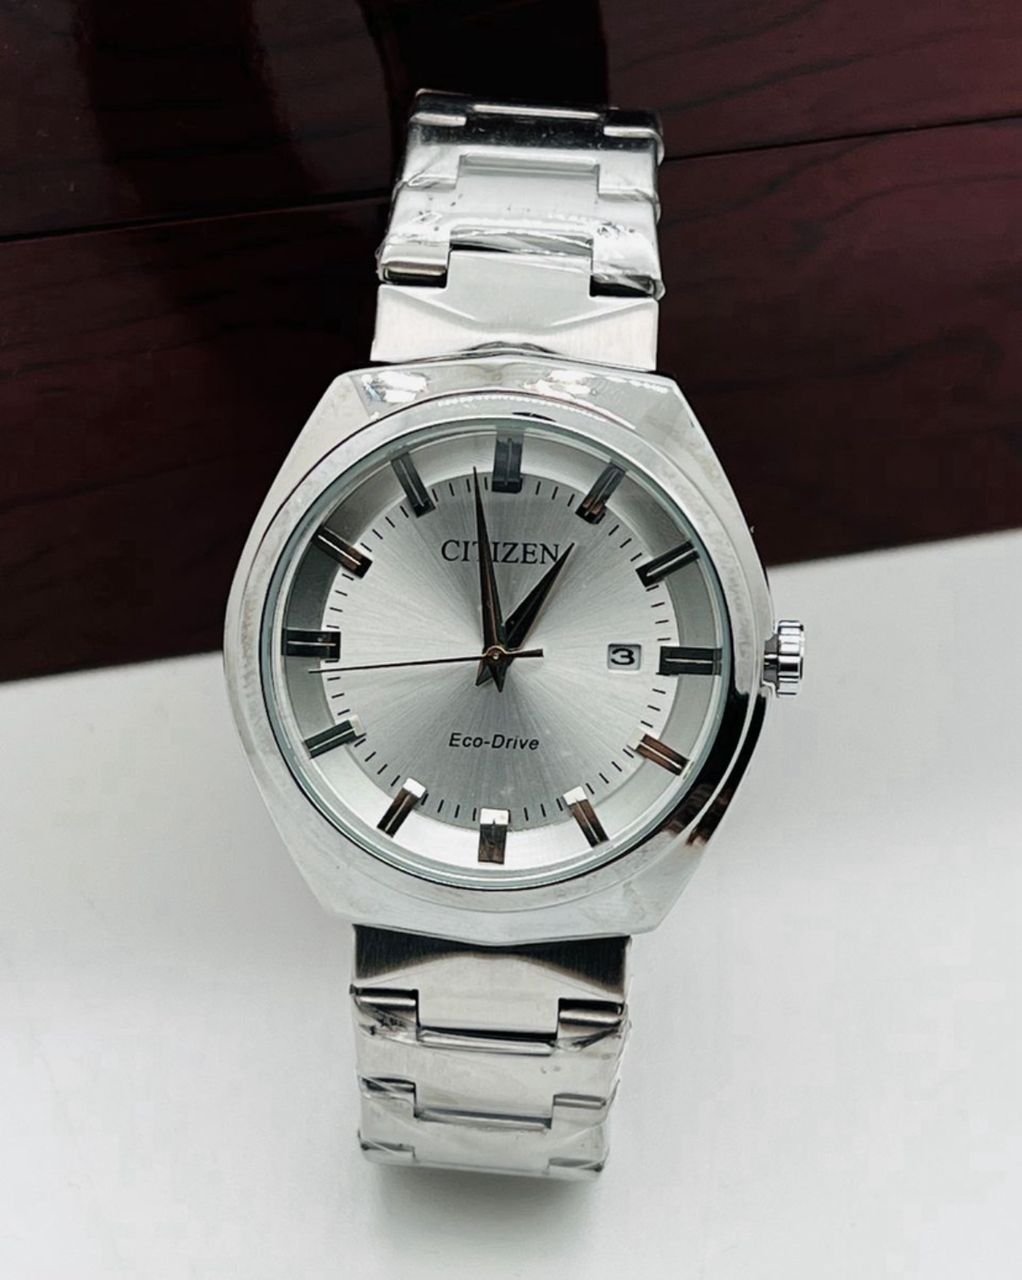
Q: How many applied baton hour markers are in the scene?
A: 12